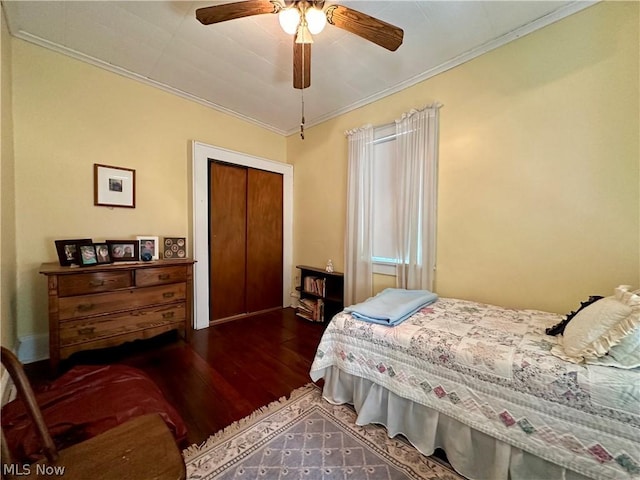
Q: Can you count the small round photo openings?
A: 5